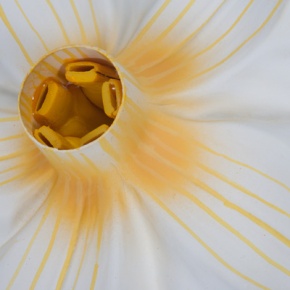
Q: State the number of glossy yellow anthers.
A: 5